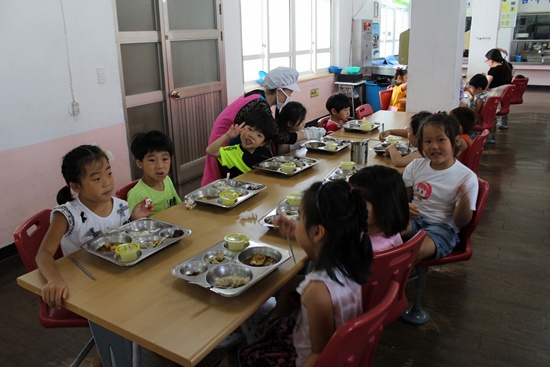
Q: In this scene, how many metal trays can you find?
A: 9